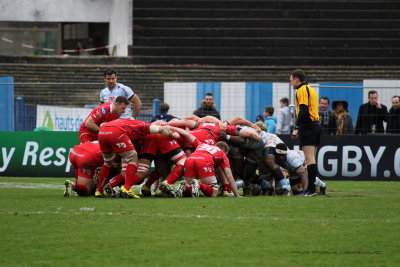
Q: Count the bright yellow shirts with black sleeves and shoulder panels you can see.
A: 1